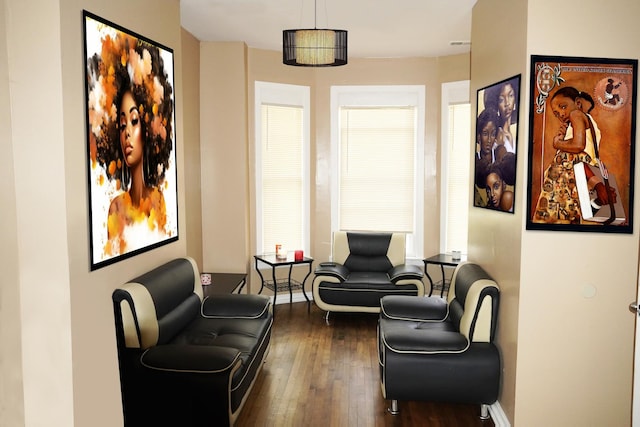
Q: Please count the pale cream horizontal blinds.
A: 3